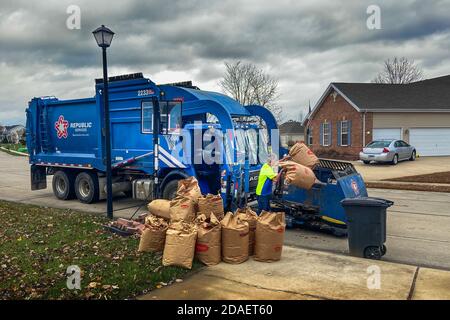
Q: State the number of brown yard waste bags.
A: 12